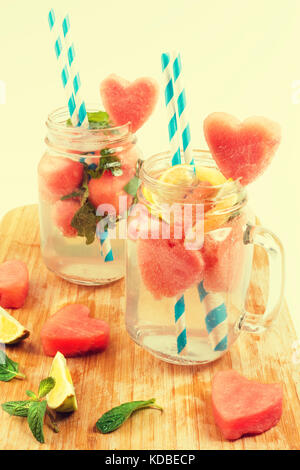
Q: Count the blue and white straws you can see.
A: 4